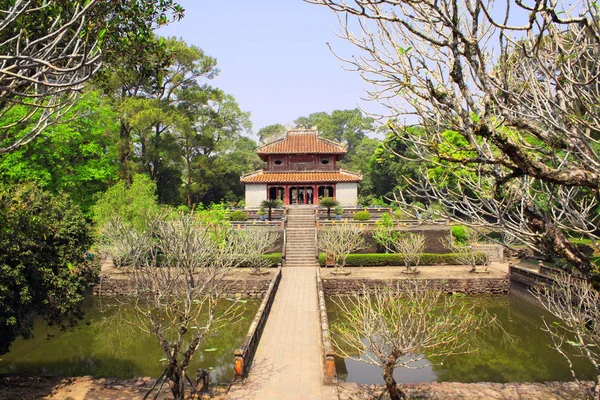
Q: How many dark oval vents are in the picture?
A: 2